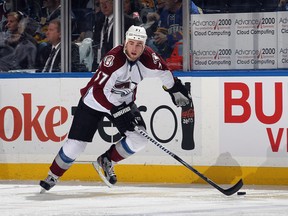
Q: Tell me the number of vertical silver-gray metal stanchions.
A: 3